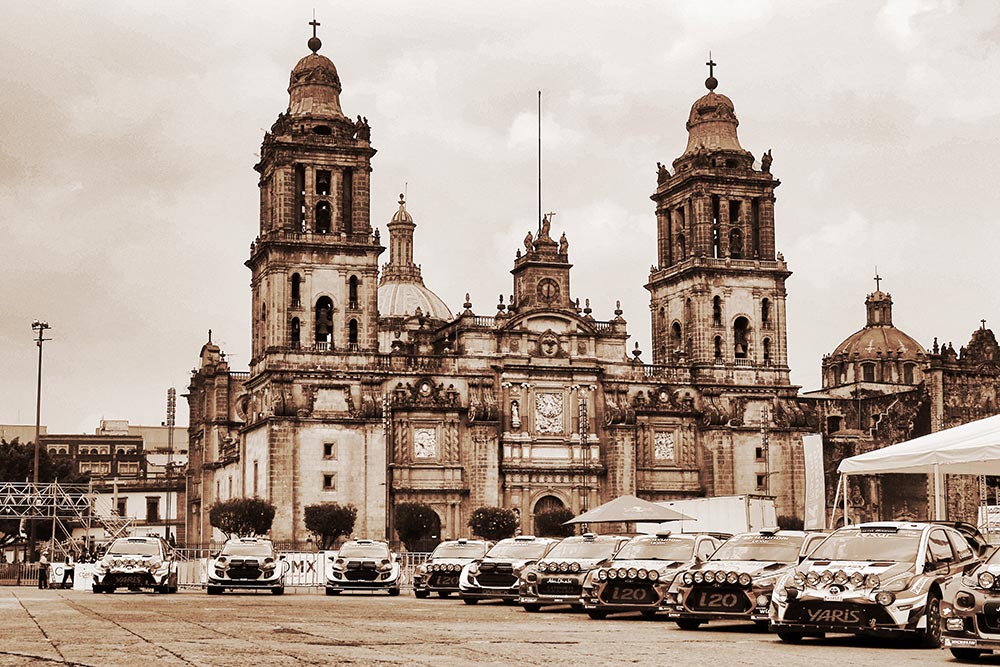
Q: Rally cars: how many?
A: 10